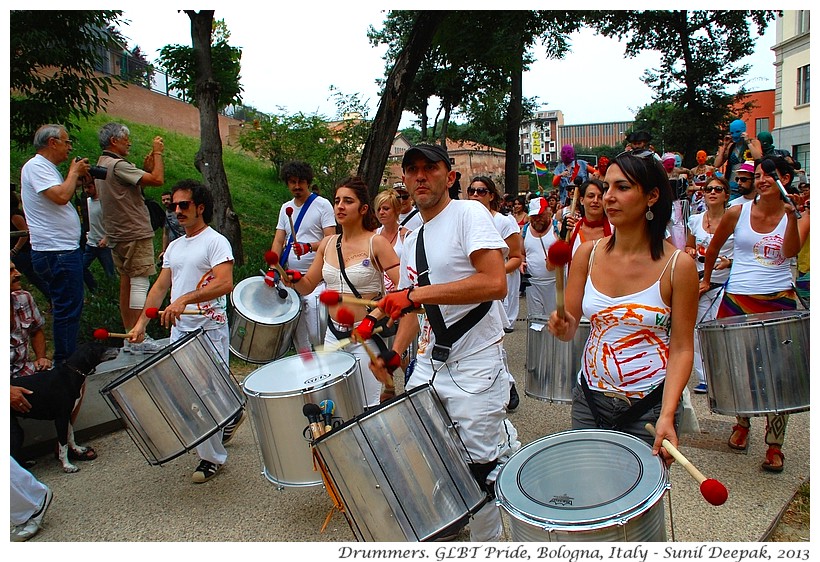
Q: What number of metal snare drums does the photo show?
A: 7